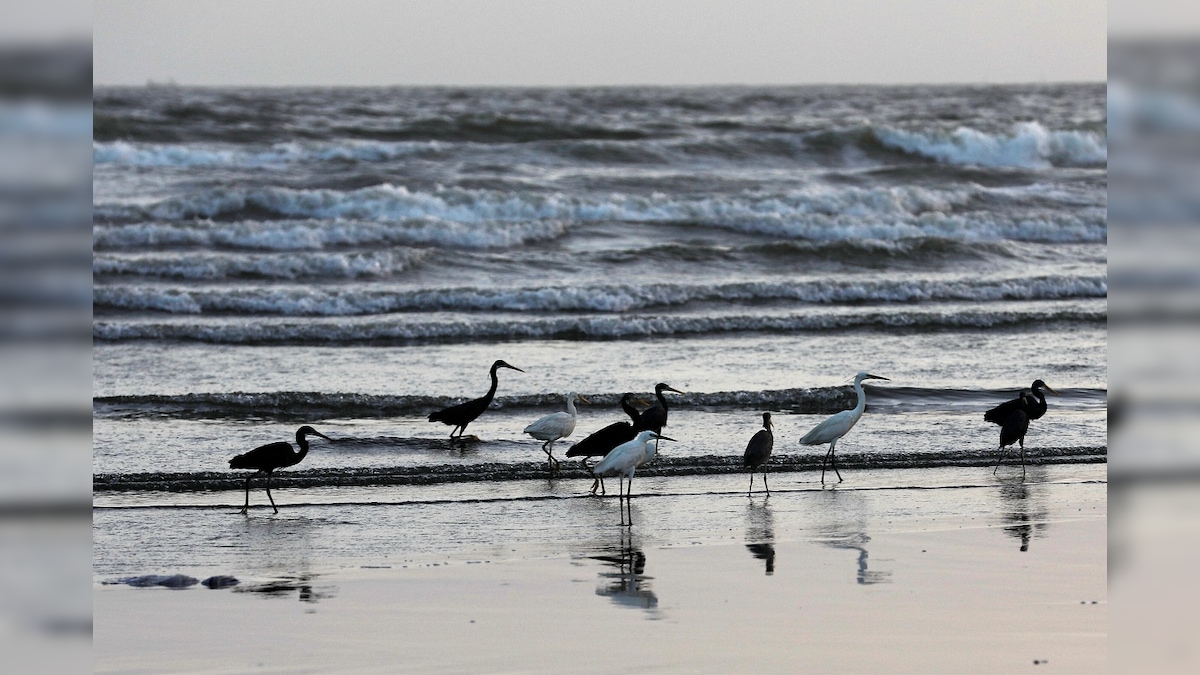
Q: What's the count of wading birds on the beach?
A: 10